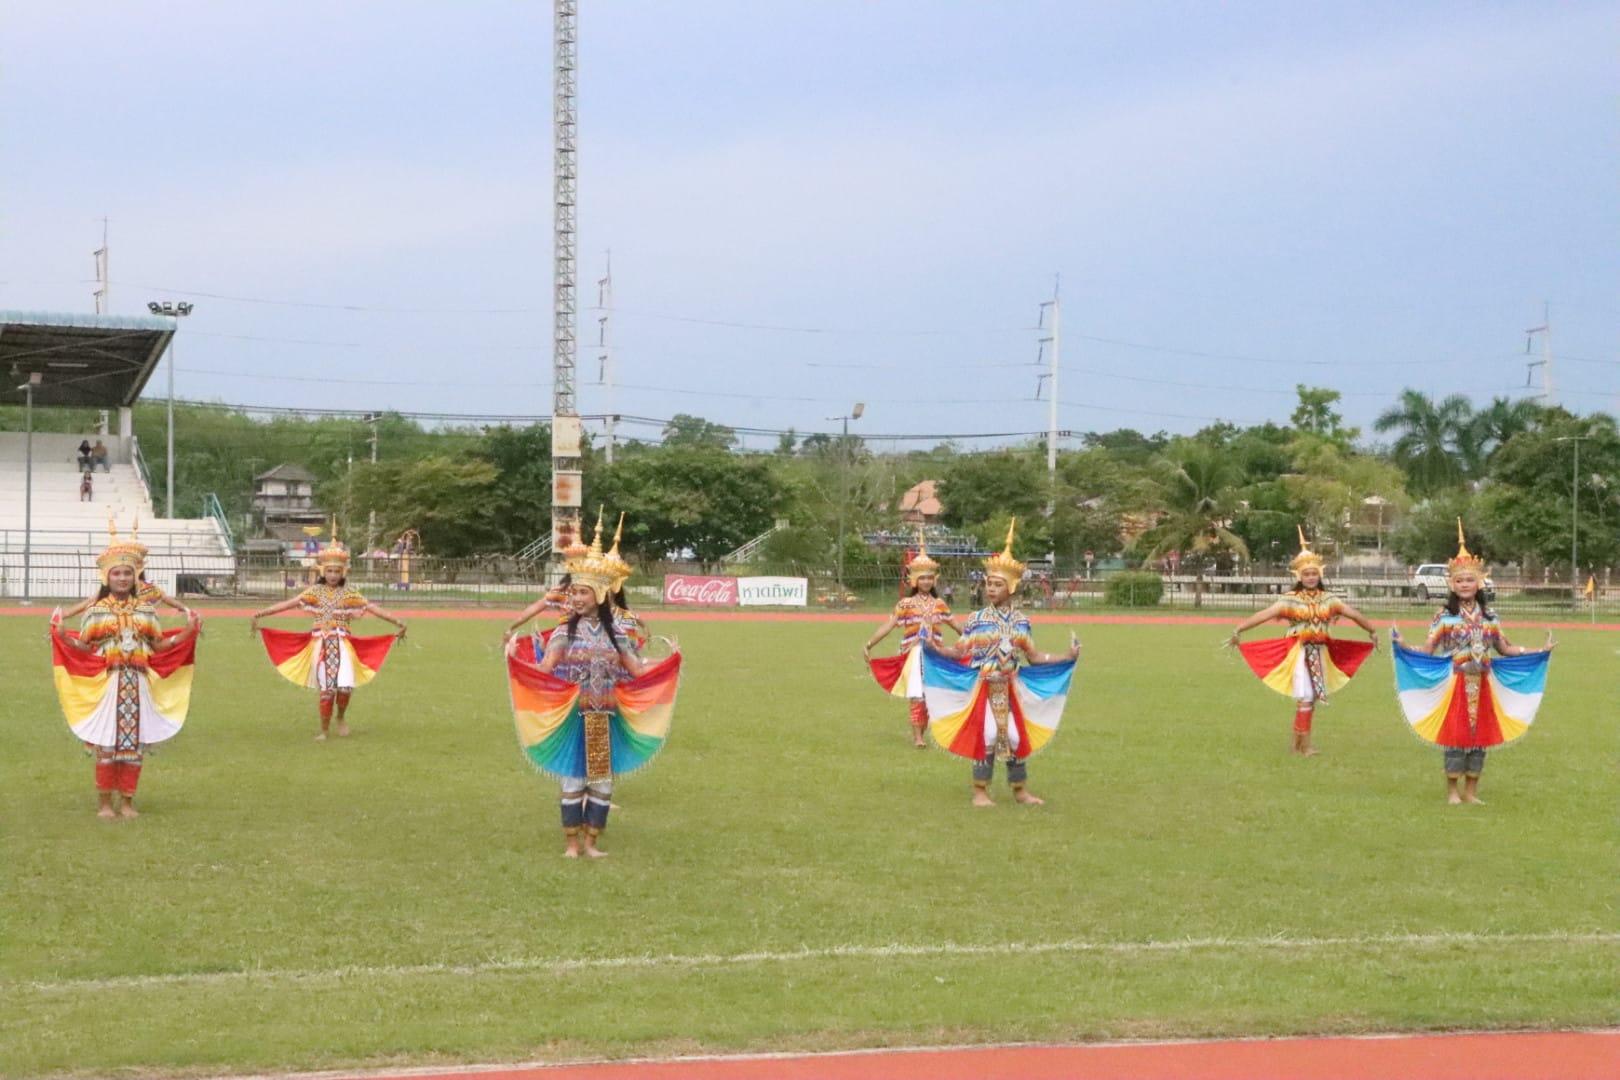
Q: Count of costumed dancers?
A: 10